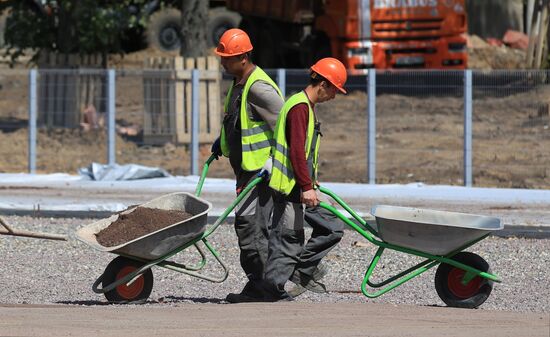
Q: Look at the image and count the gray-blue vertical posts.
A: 6